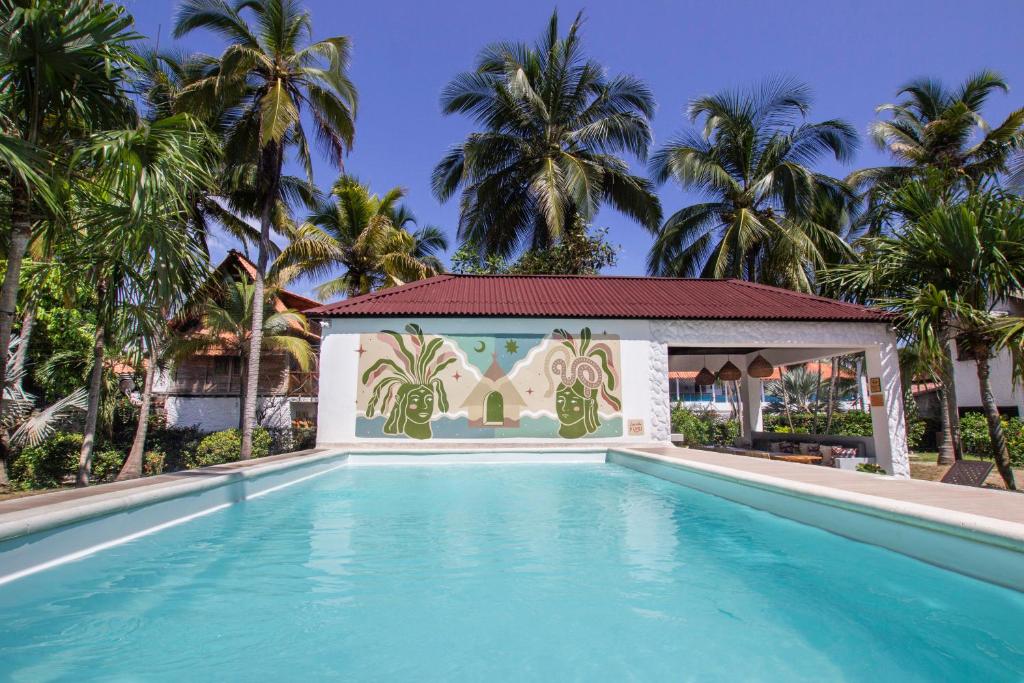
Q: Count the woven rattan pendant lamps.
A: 3